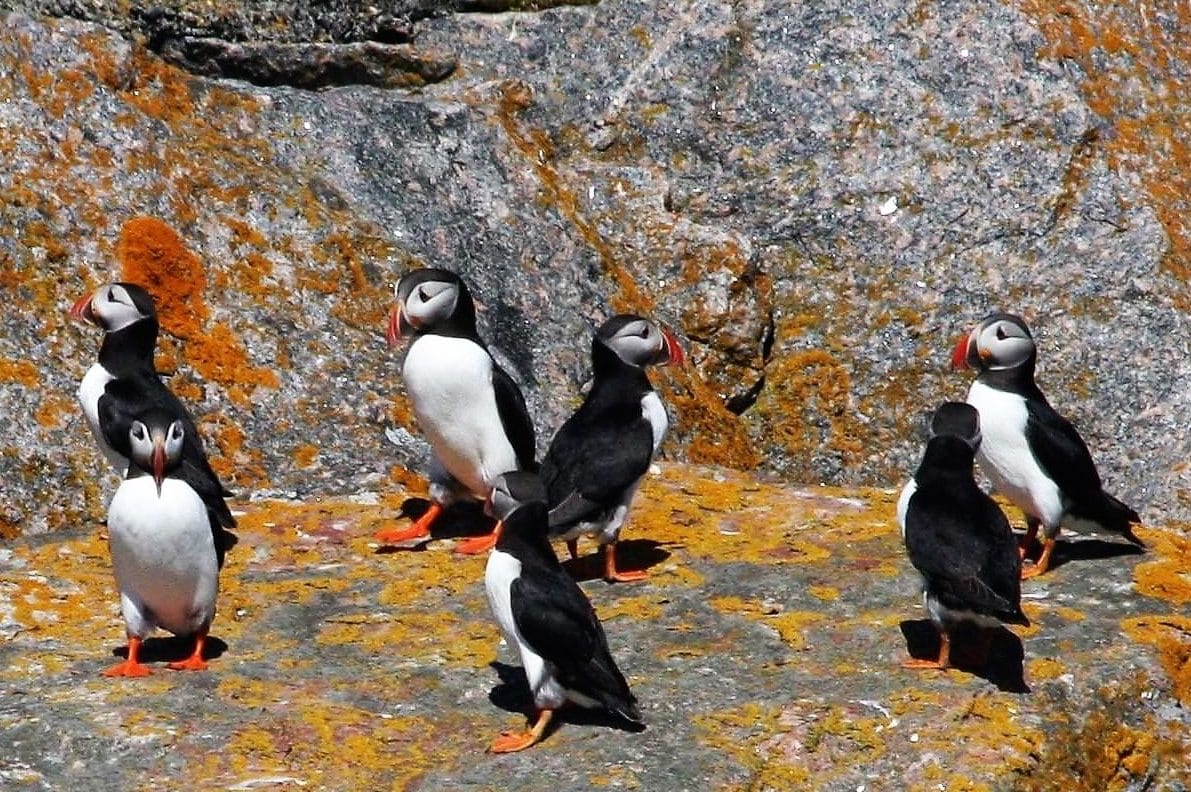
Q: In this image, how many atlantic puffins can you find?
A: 7